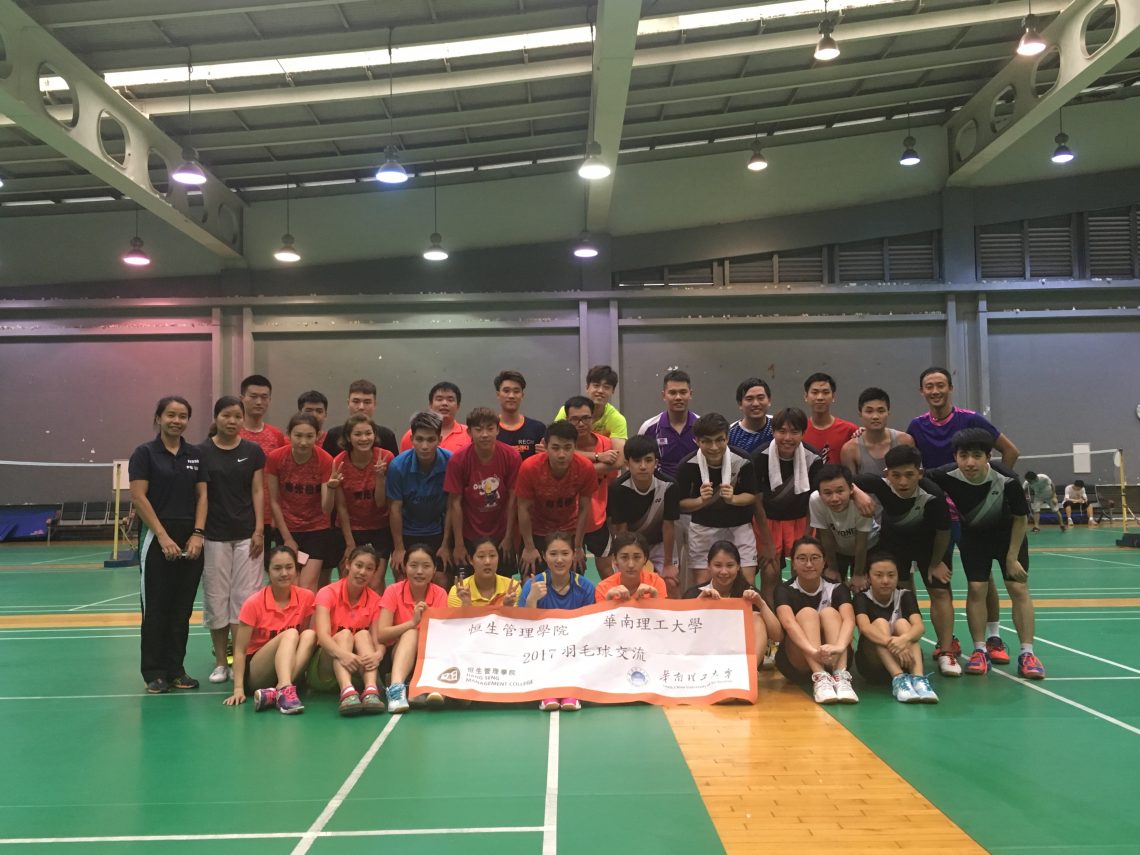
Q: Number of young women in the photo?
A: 13